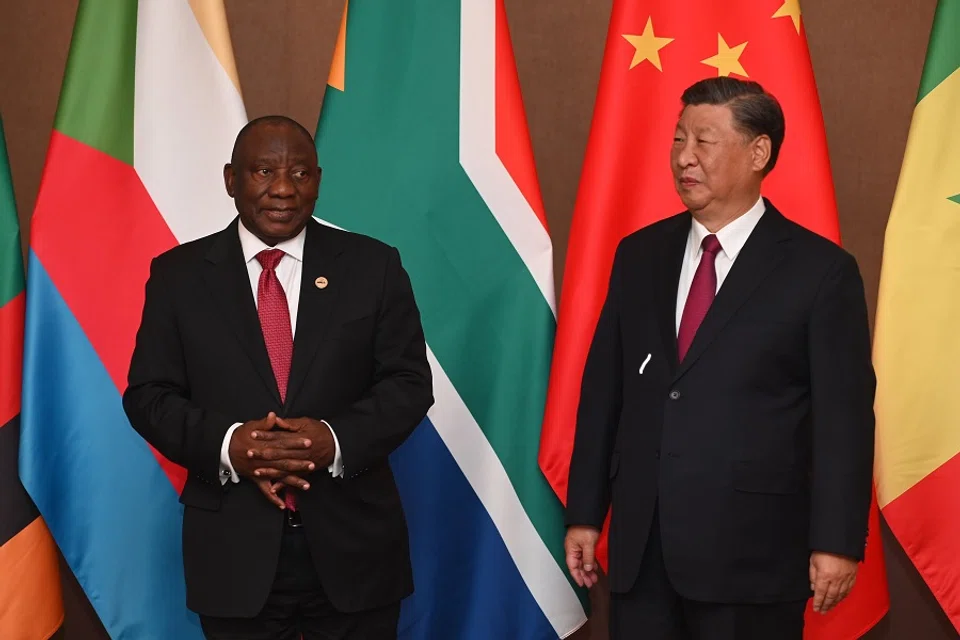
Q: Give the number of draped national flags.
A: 5